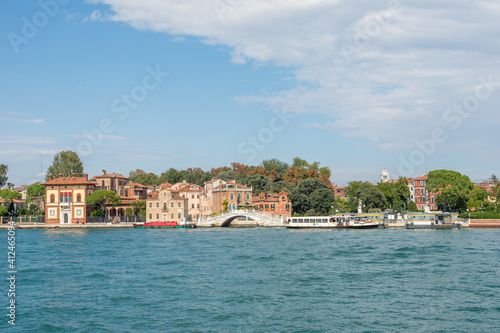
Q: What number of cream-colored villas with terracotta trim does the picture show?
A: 1